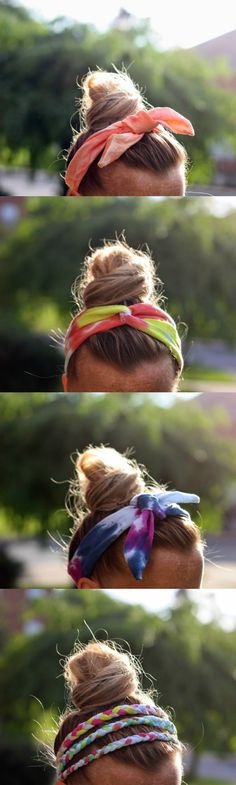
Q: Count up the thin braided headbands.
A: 3